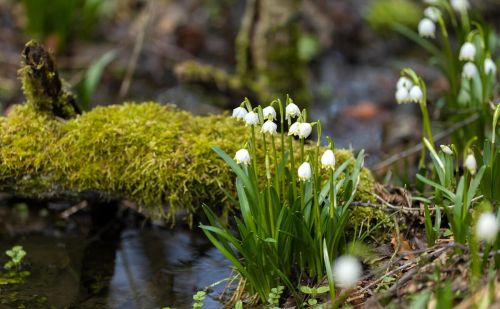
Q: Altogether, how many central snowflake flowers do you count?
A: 10